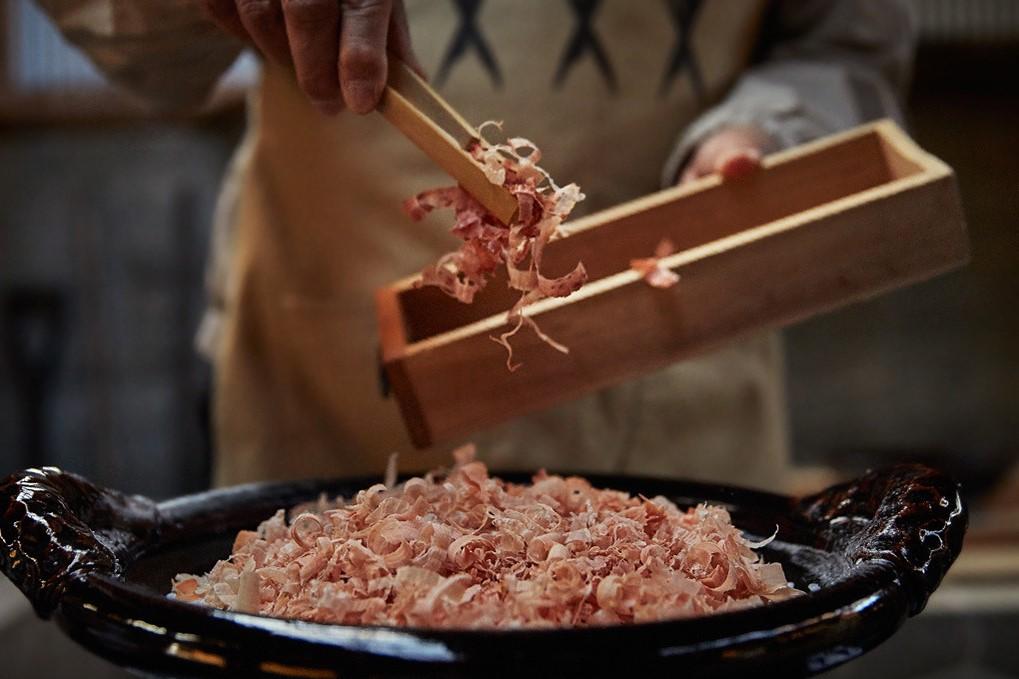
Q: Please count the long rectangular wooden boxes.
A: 1